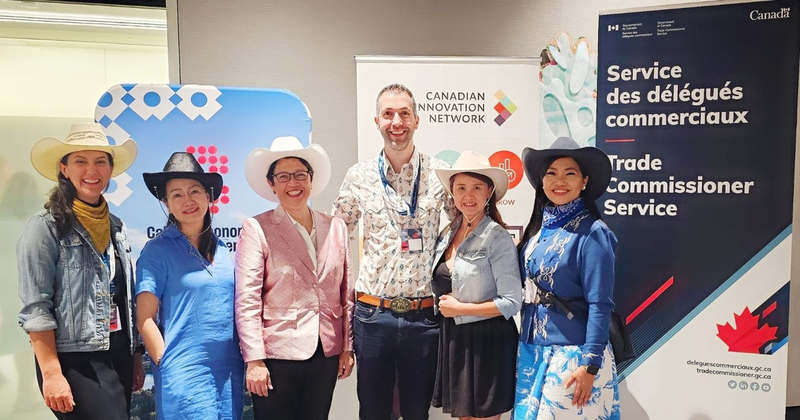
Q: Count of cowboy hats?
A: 5